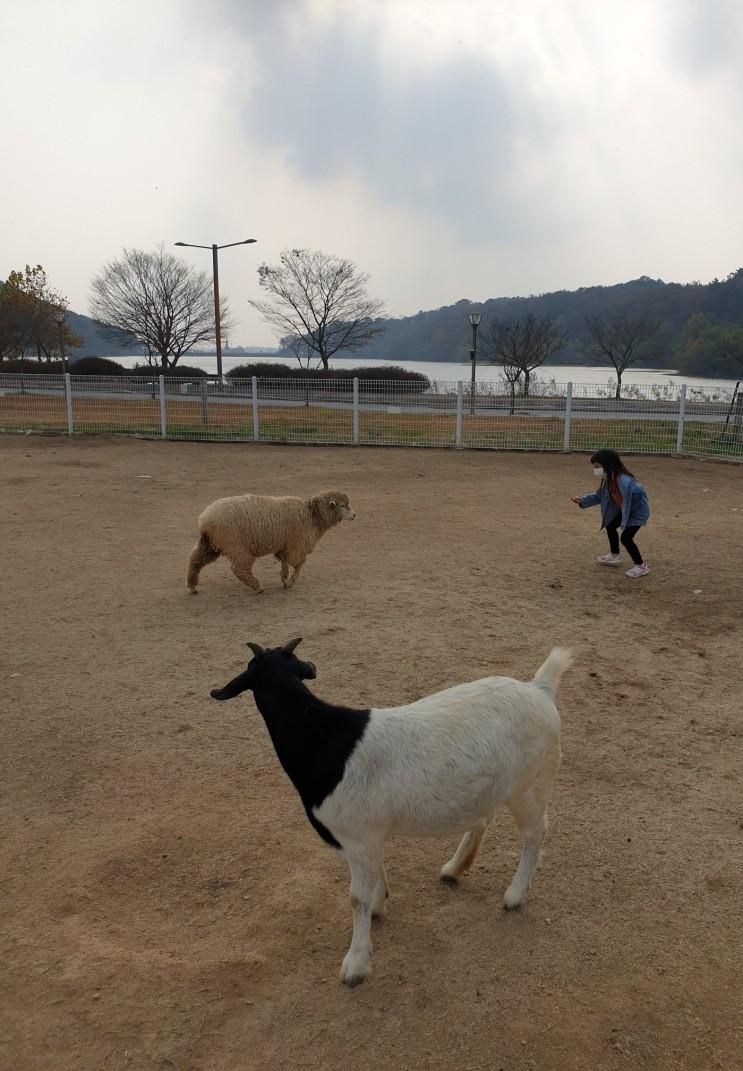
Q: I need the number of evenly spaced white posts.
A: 7